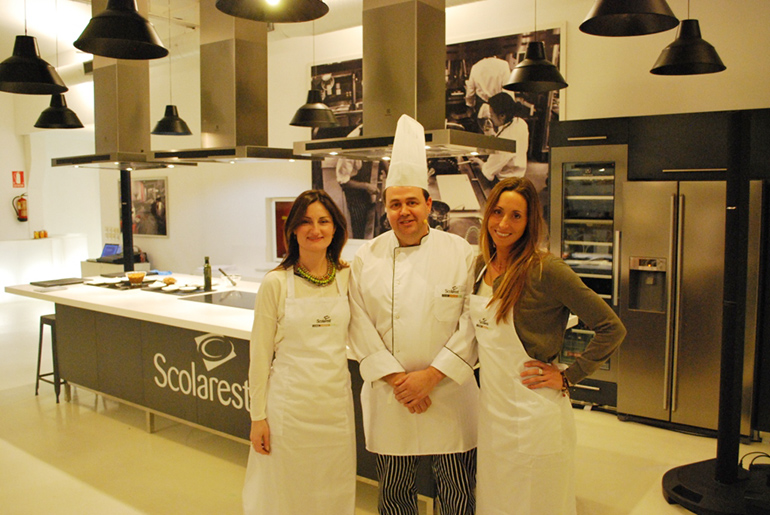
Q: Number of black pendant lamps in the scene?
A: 9